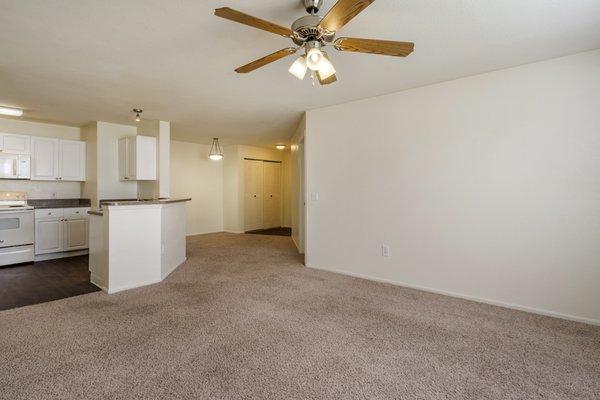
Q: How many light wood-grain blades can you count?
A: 5